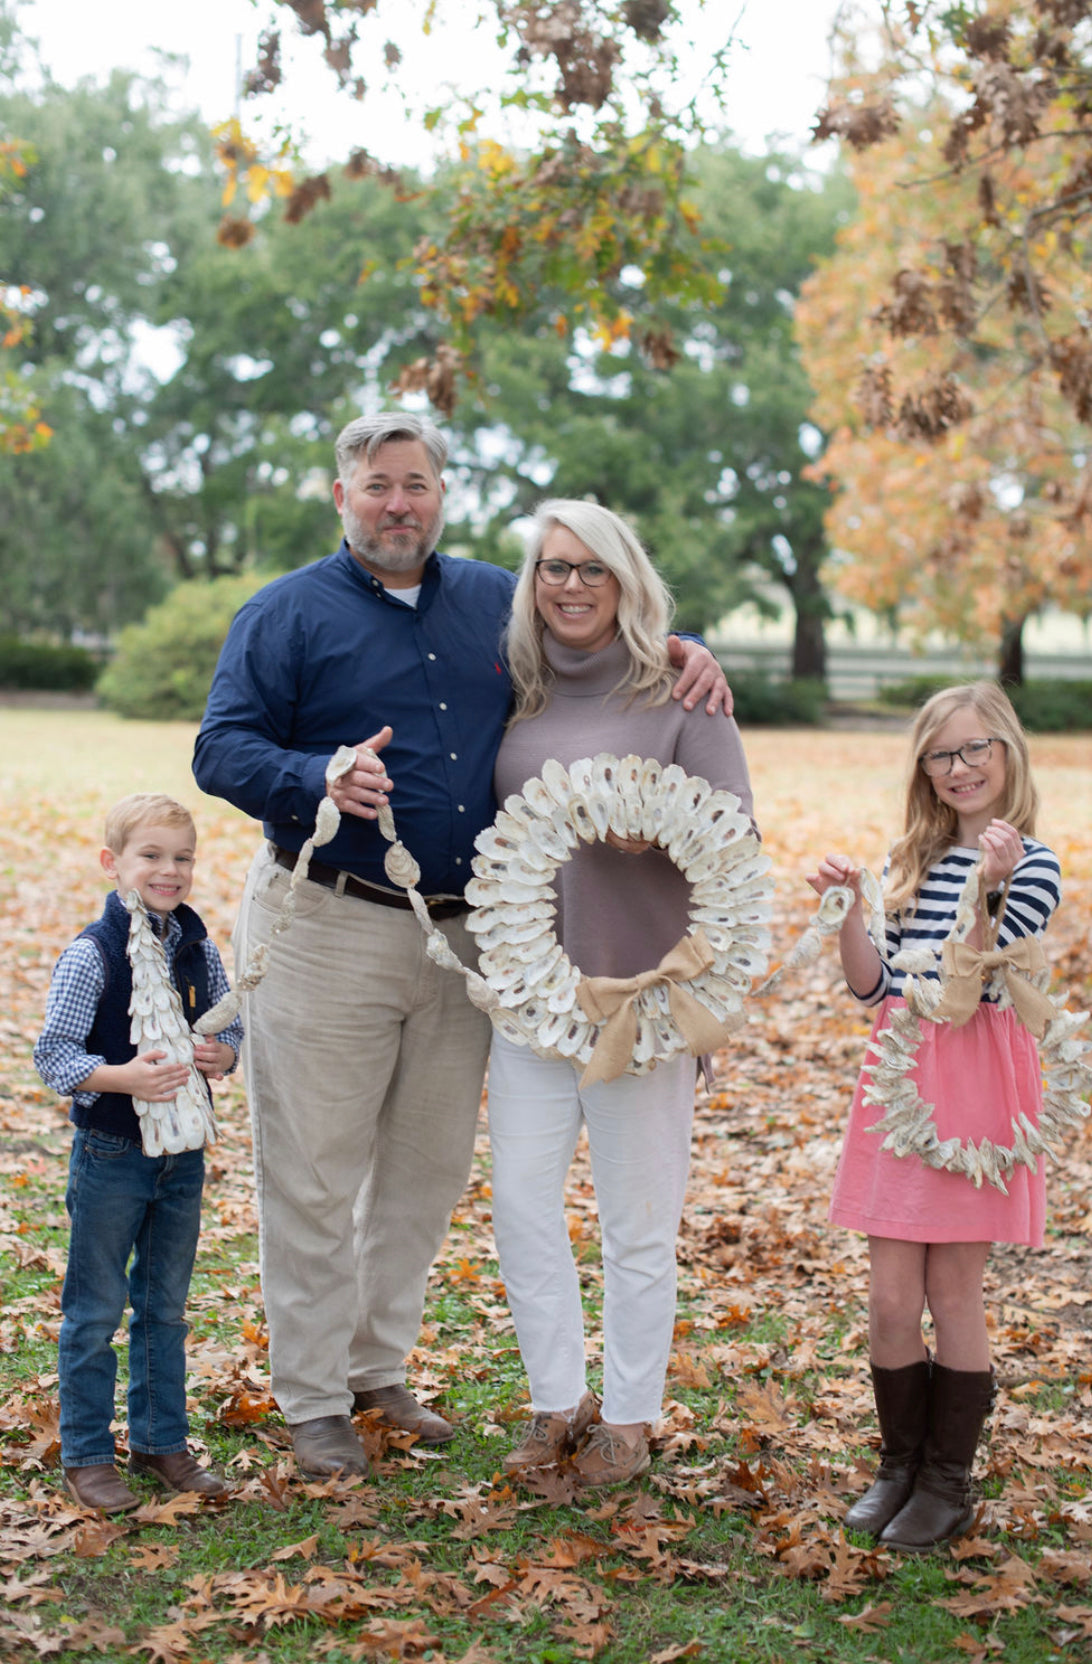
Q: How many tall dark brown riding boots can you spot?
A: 2